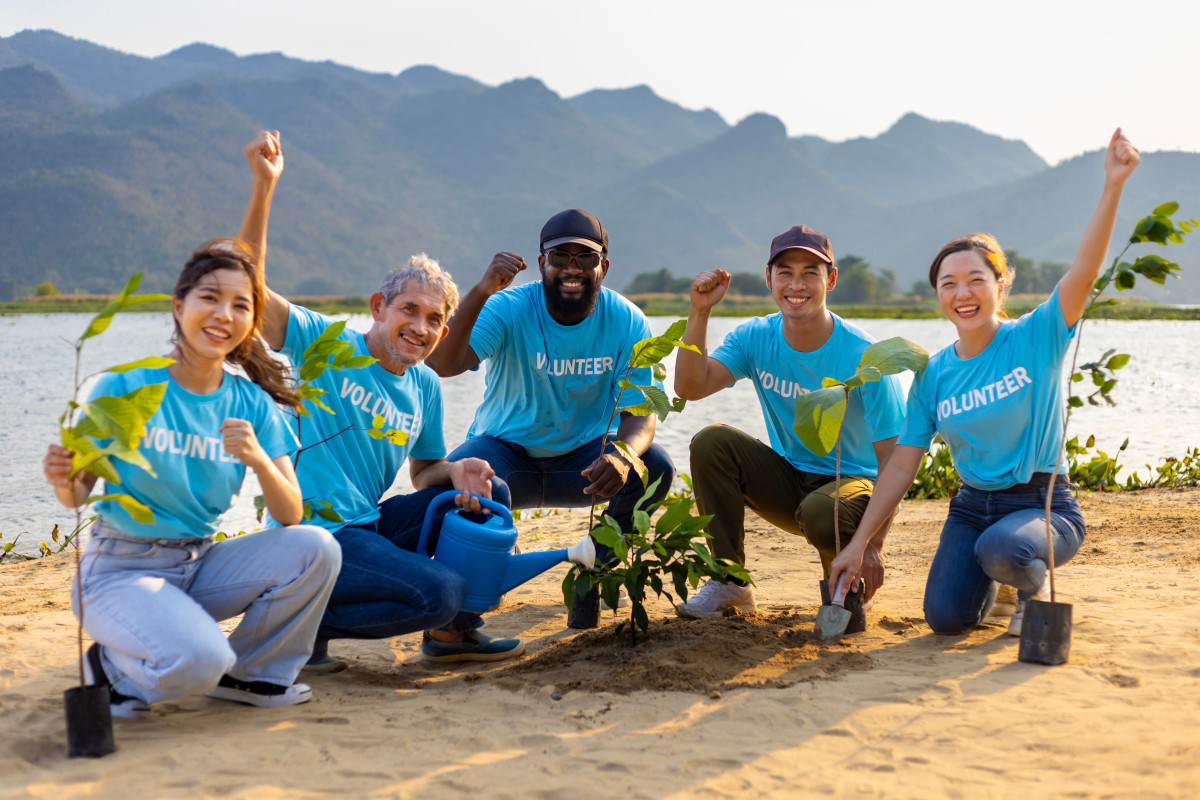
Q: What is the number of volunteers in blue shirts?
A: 5